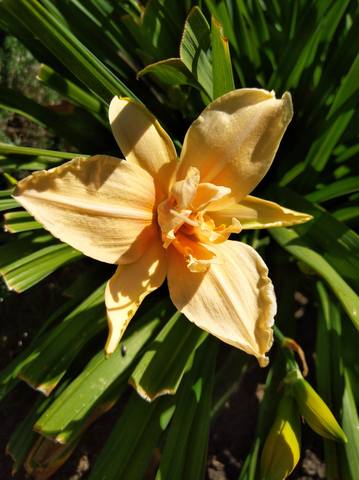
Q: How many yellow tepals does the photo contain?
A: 6